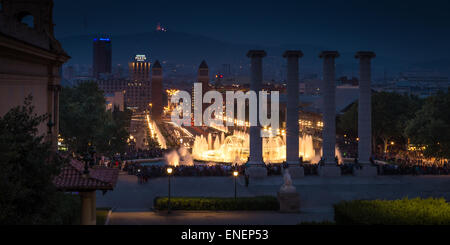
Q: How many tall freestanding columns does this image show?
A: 4